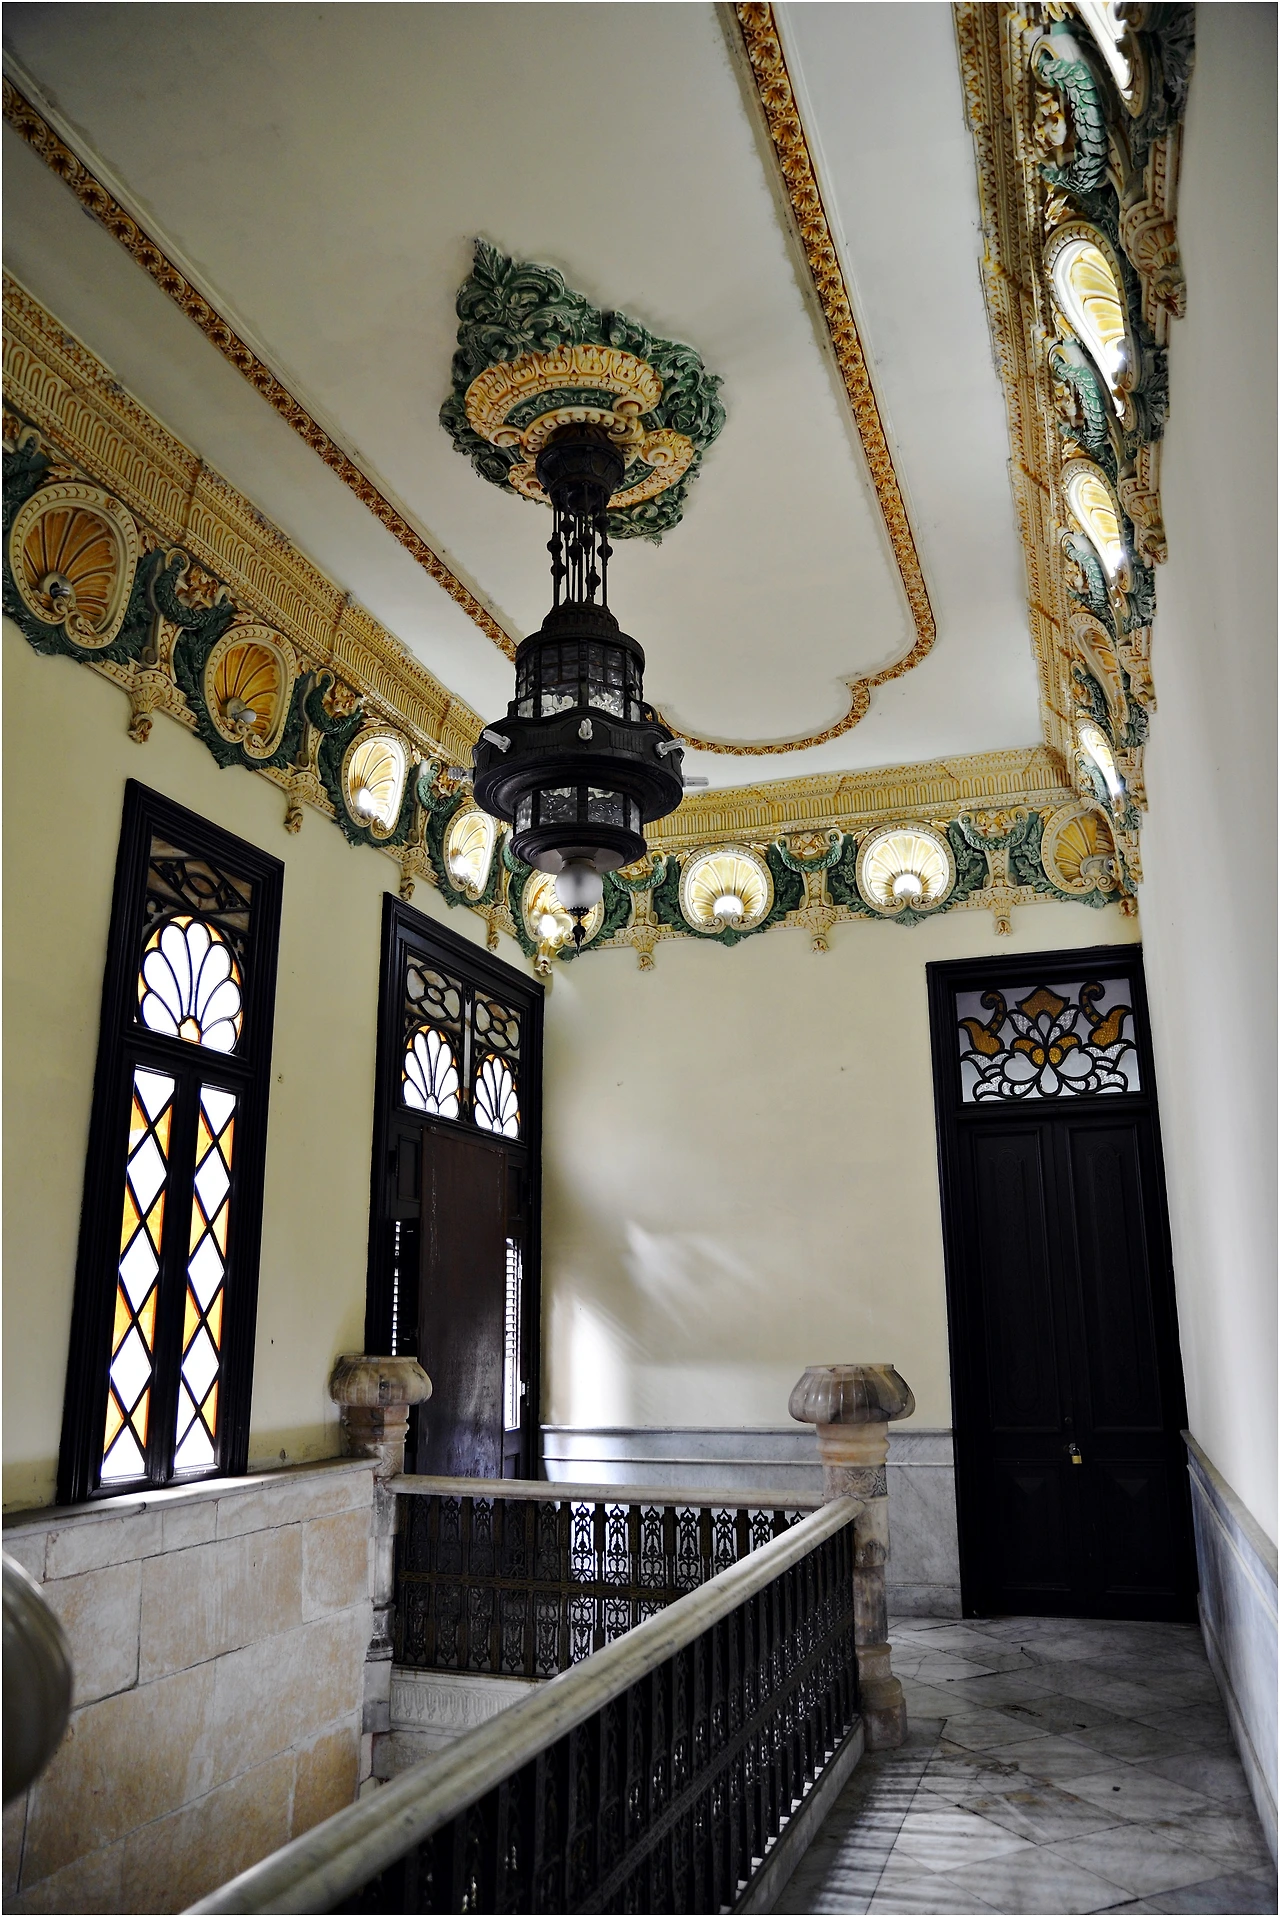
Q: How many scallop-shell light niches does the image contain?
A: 13